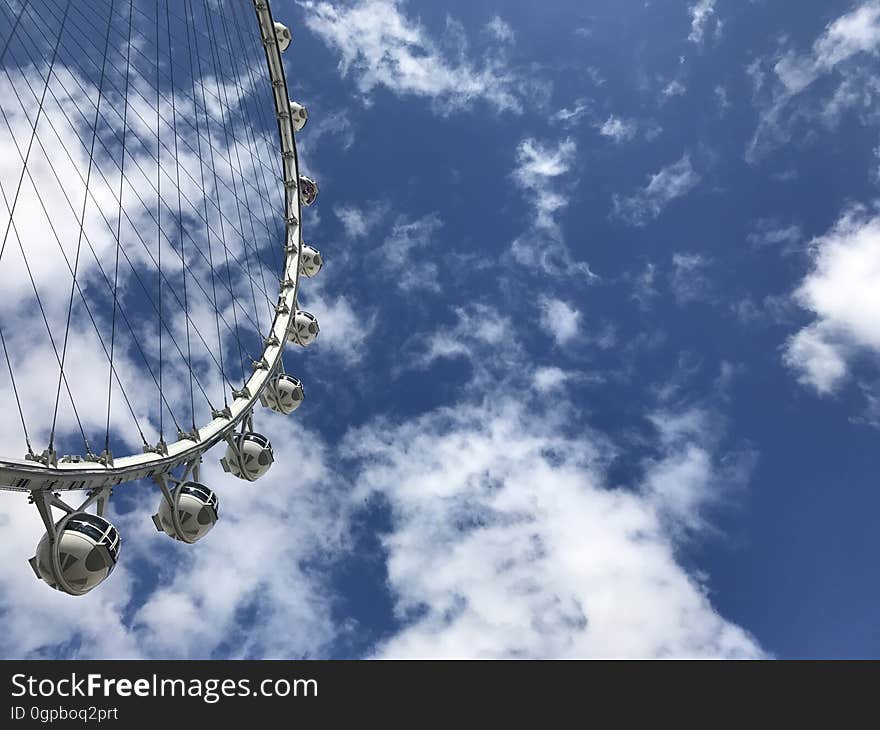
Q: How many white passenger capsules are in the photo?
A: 9